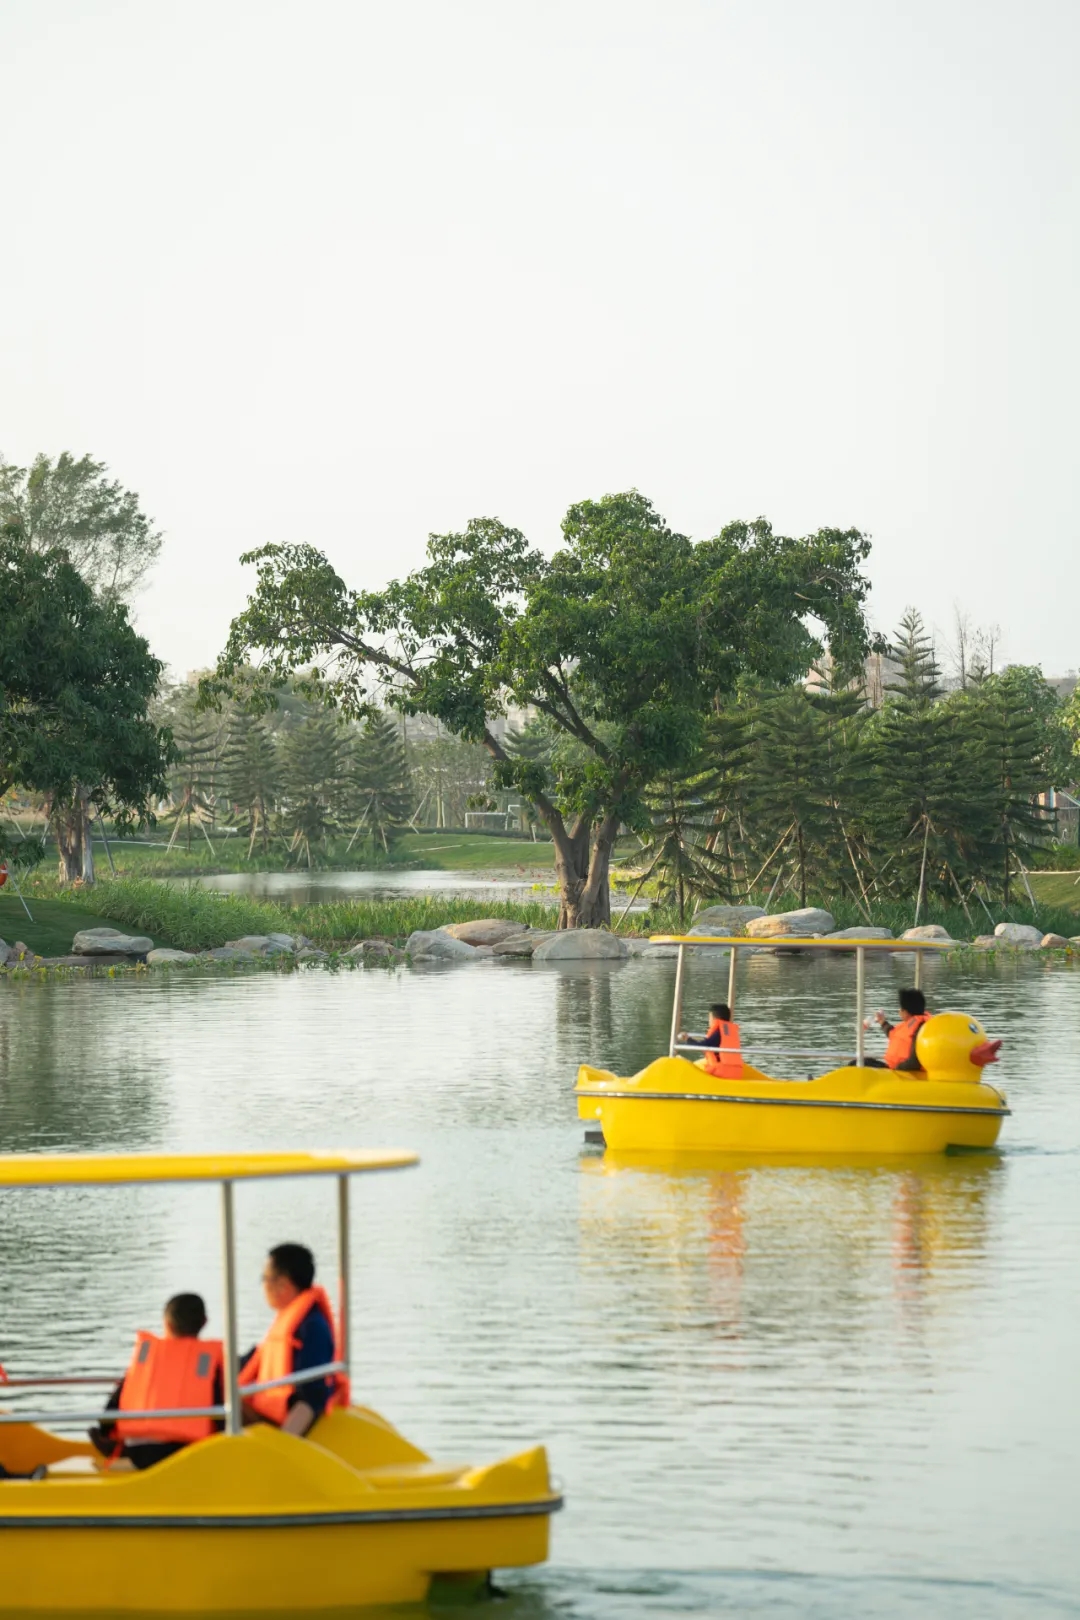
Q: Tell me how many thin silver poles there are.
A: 6